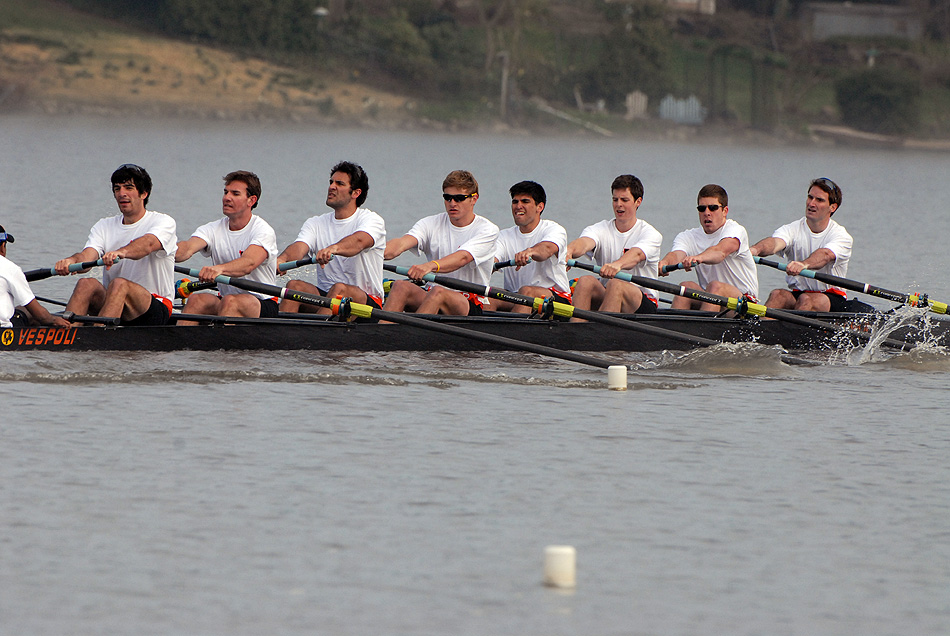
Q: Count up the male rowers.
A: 8